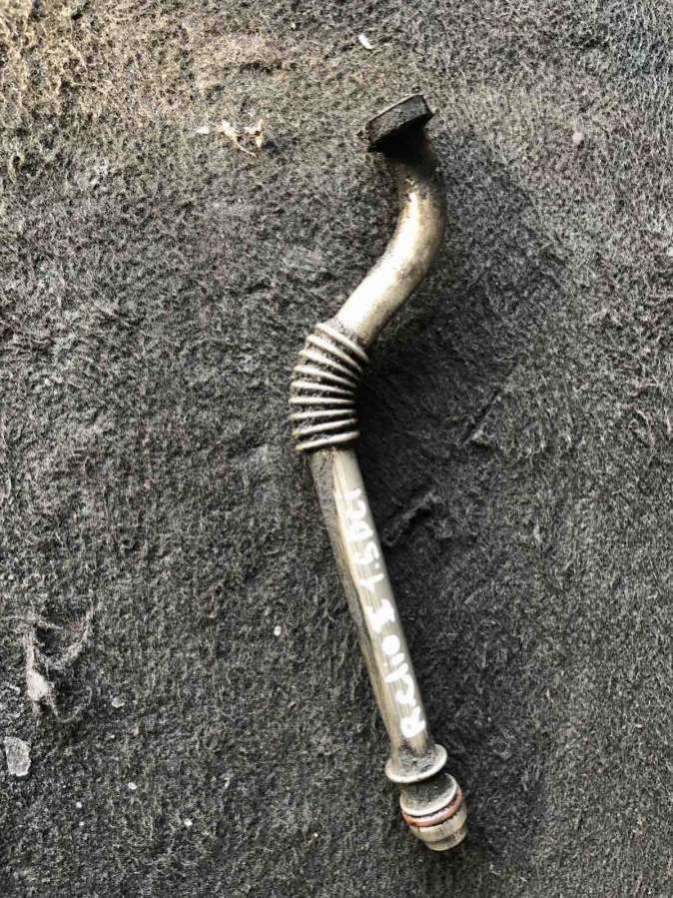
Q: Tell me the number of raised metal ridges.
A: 9